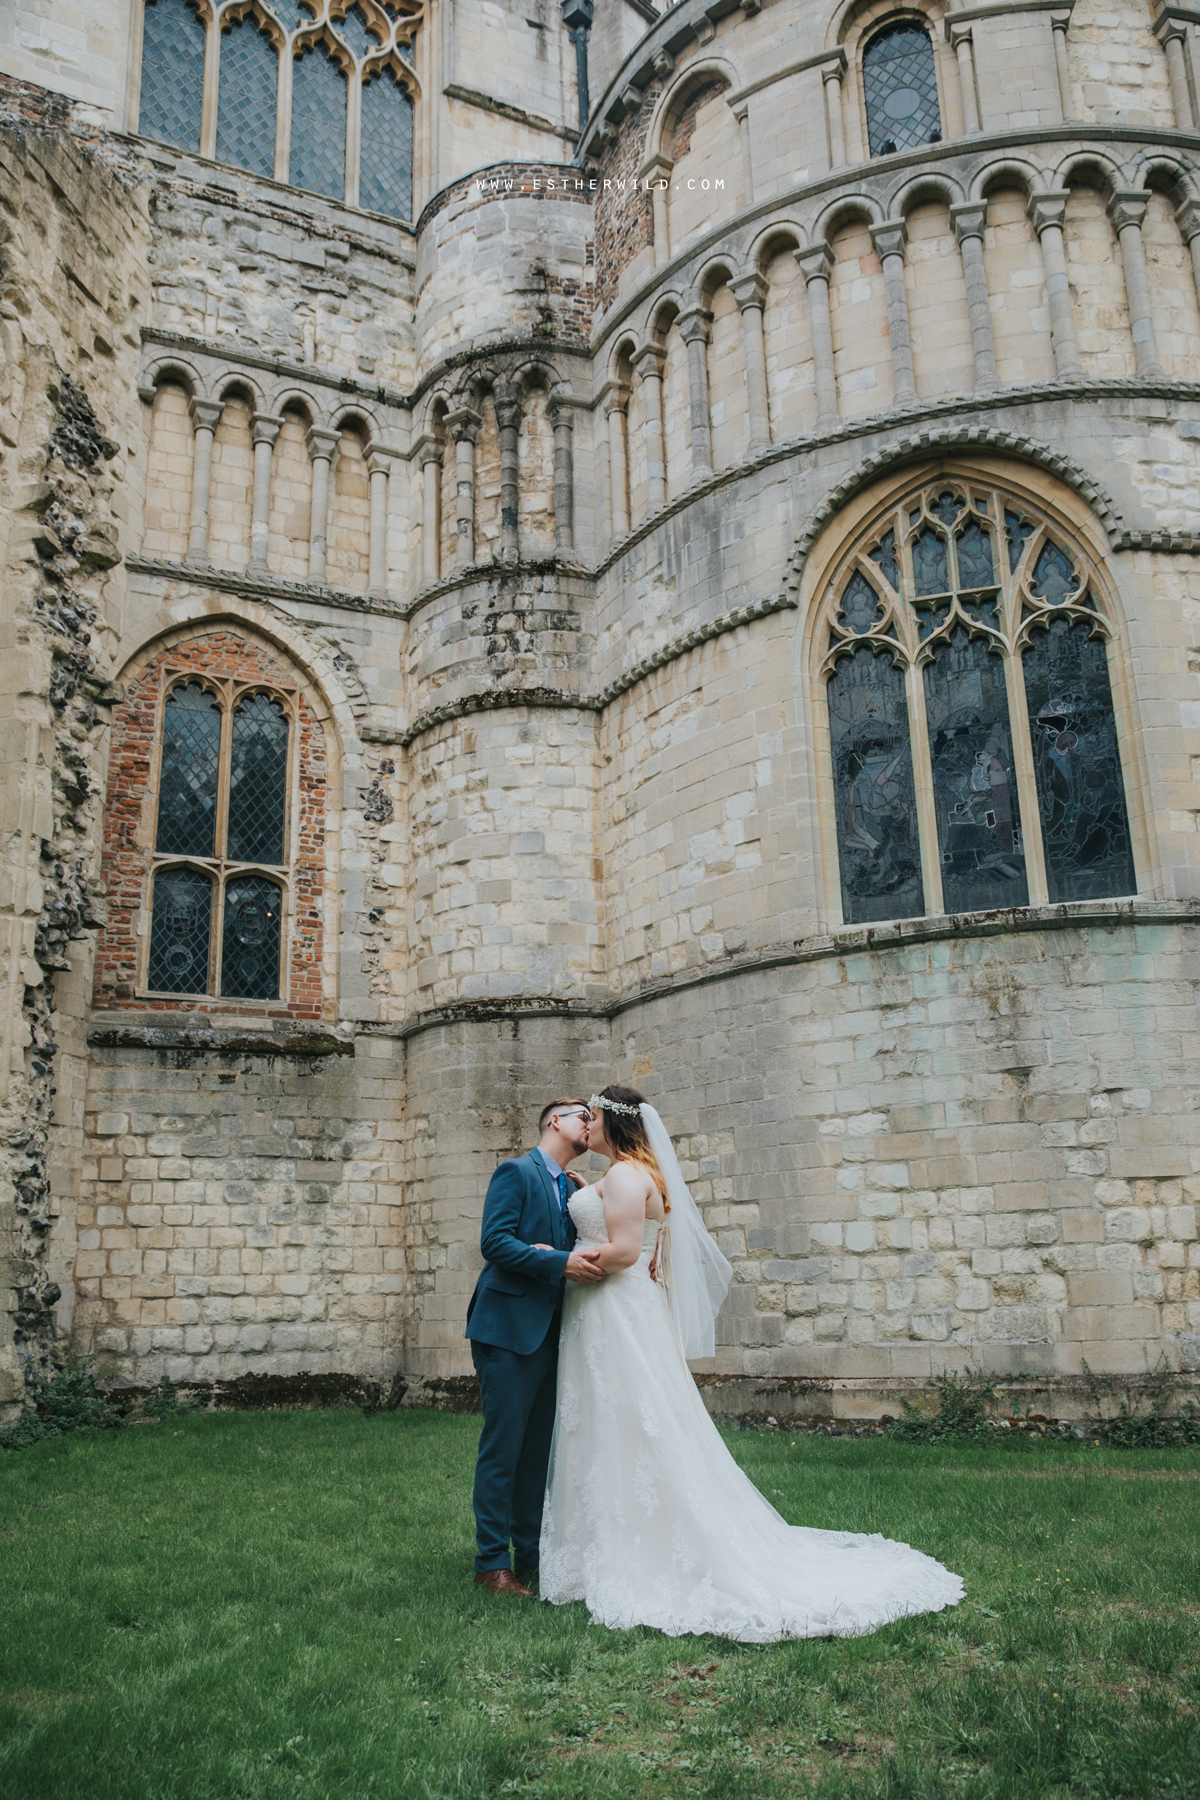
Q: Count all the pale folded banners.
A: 0